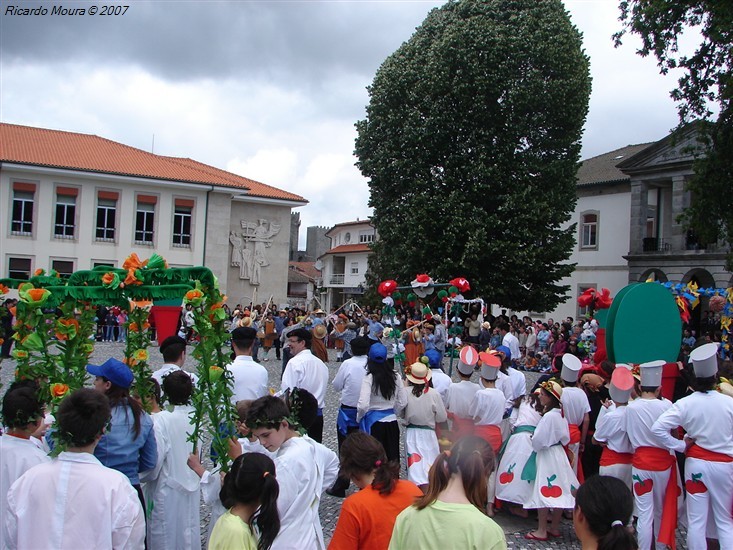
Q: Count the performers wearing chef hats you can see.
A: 6